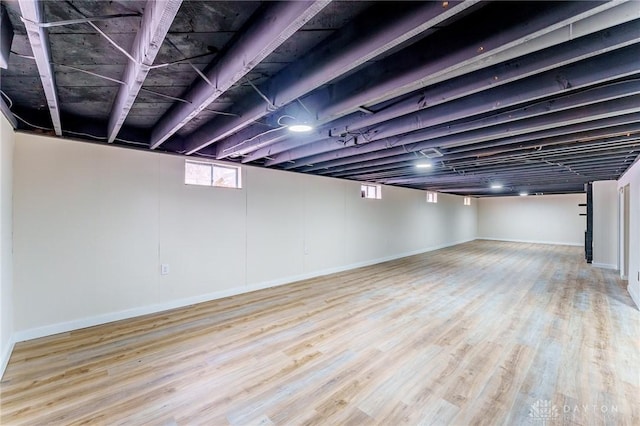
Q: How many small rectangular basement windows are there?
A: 4